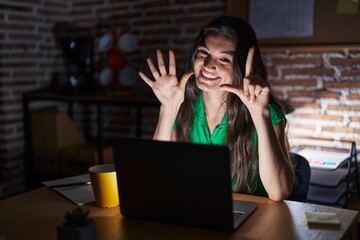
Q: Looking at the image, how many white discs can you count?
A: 4